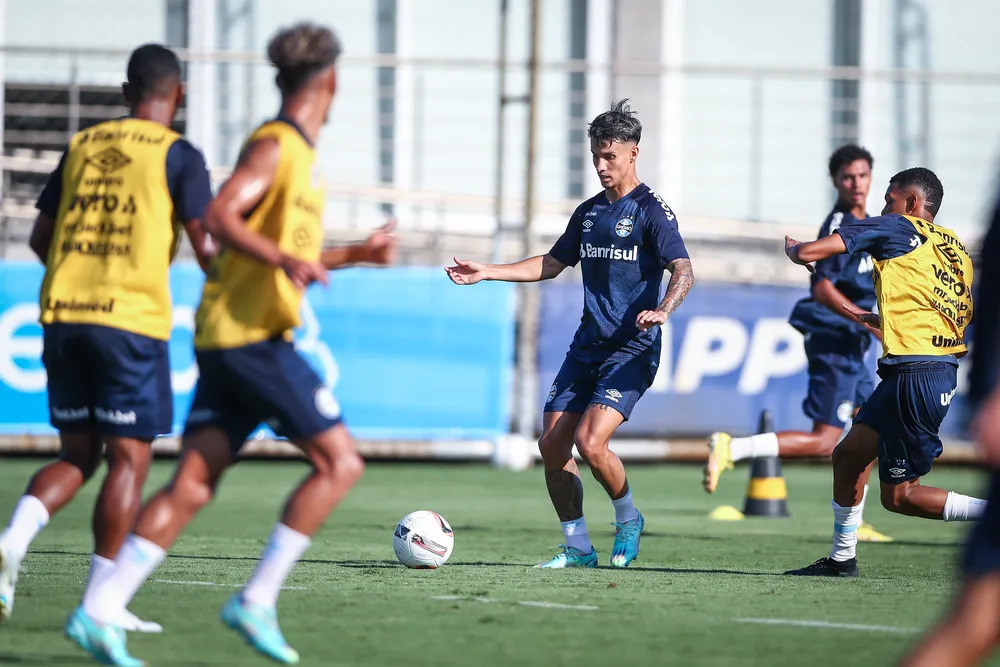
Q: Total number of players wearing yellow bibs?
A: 3